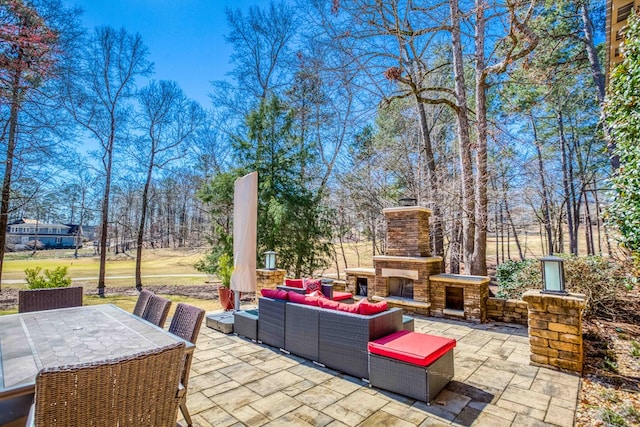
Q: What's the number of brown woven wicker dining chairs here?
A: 5